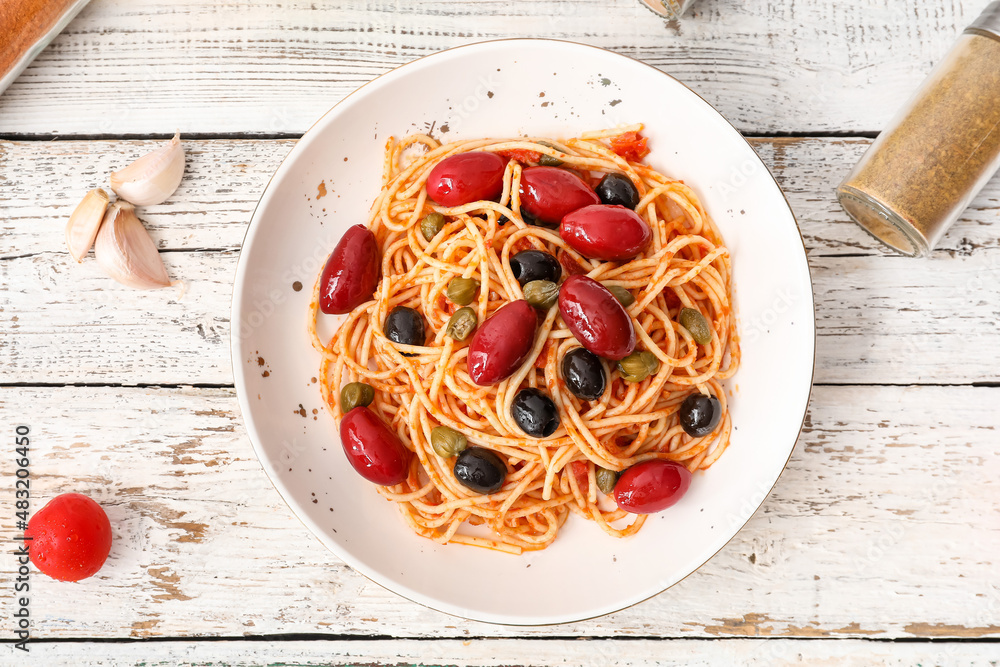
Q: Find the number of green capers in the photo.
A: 11